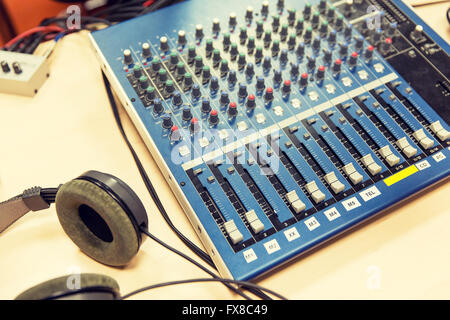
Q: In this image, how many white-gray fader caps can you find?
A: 11